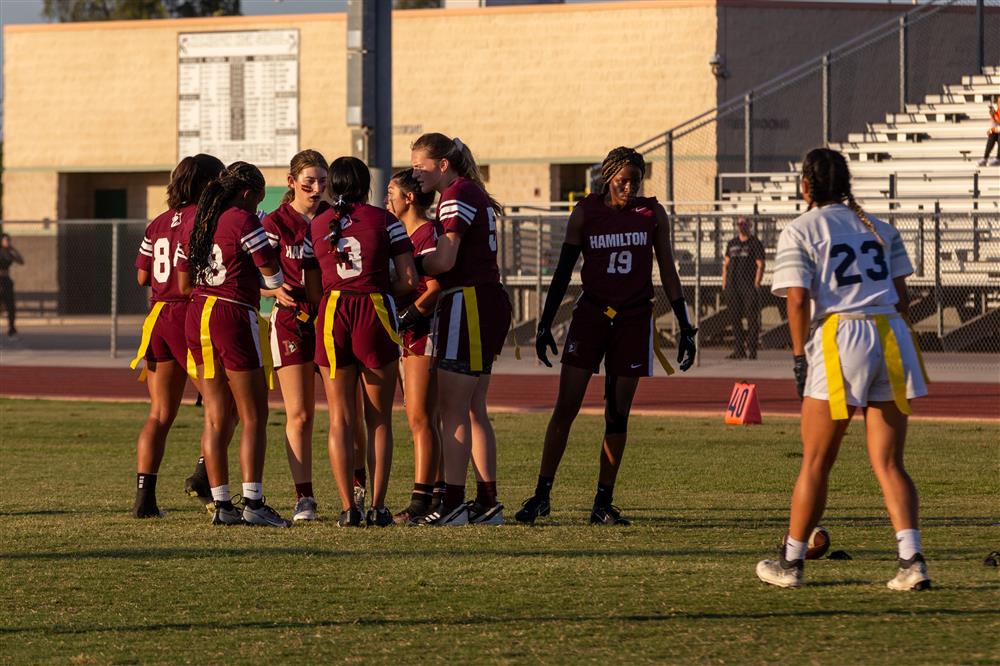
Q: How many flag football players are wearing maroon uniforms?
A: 7